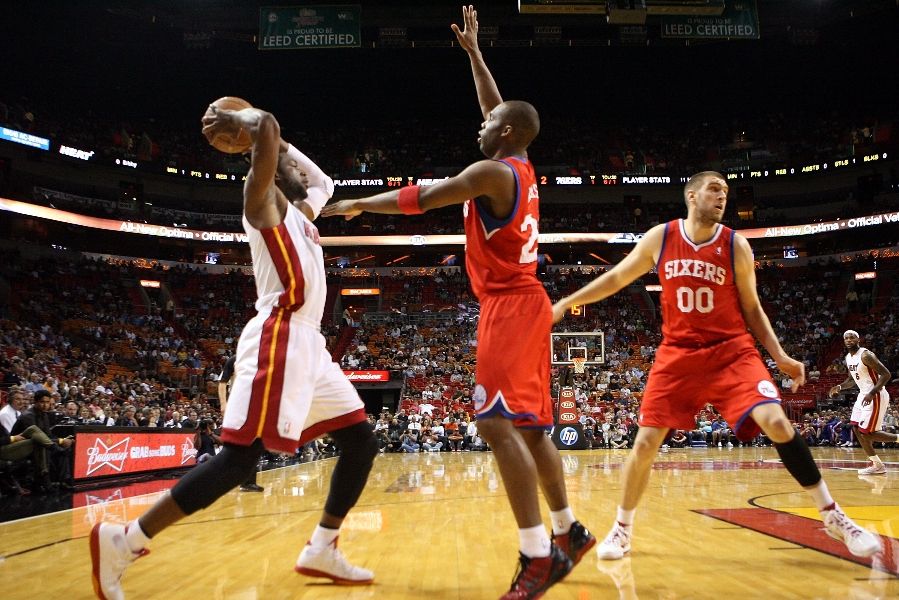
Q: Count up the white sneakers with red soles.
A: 2